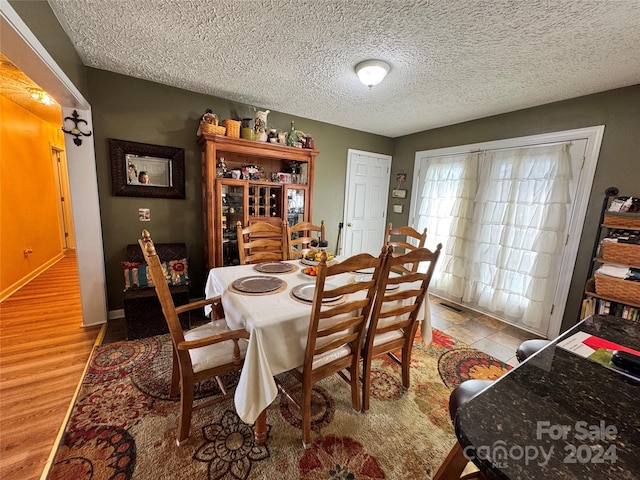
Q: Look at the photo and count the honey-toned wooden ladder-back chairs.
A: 6